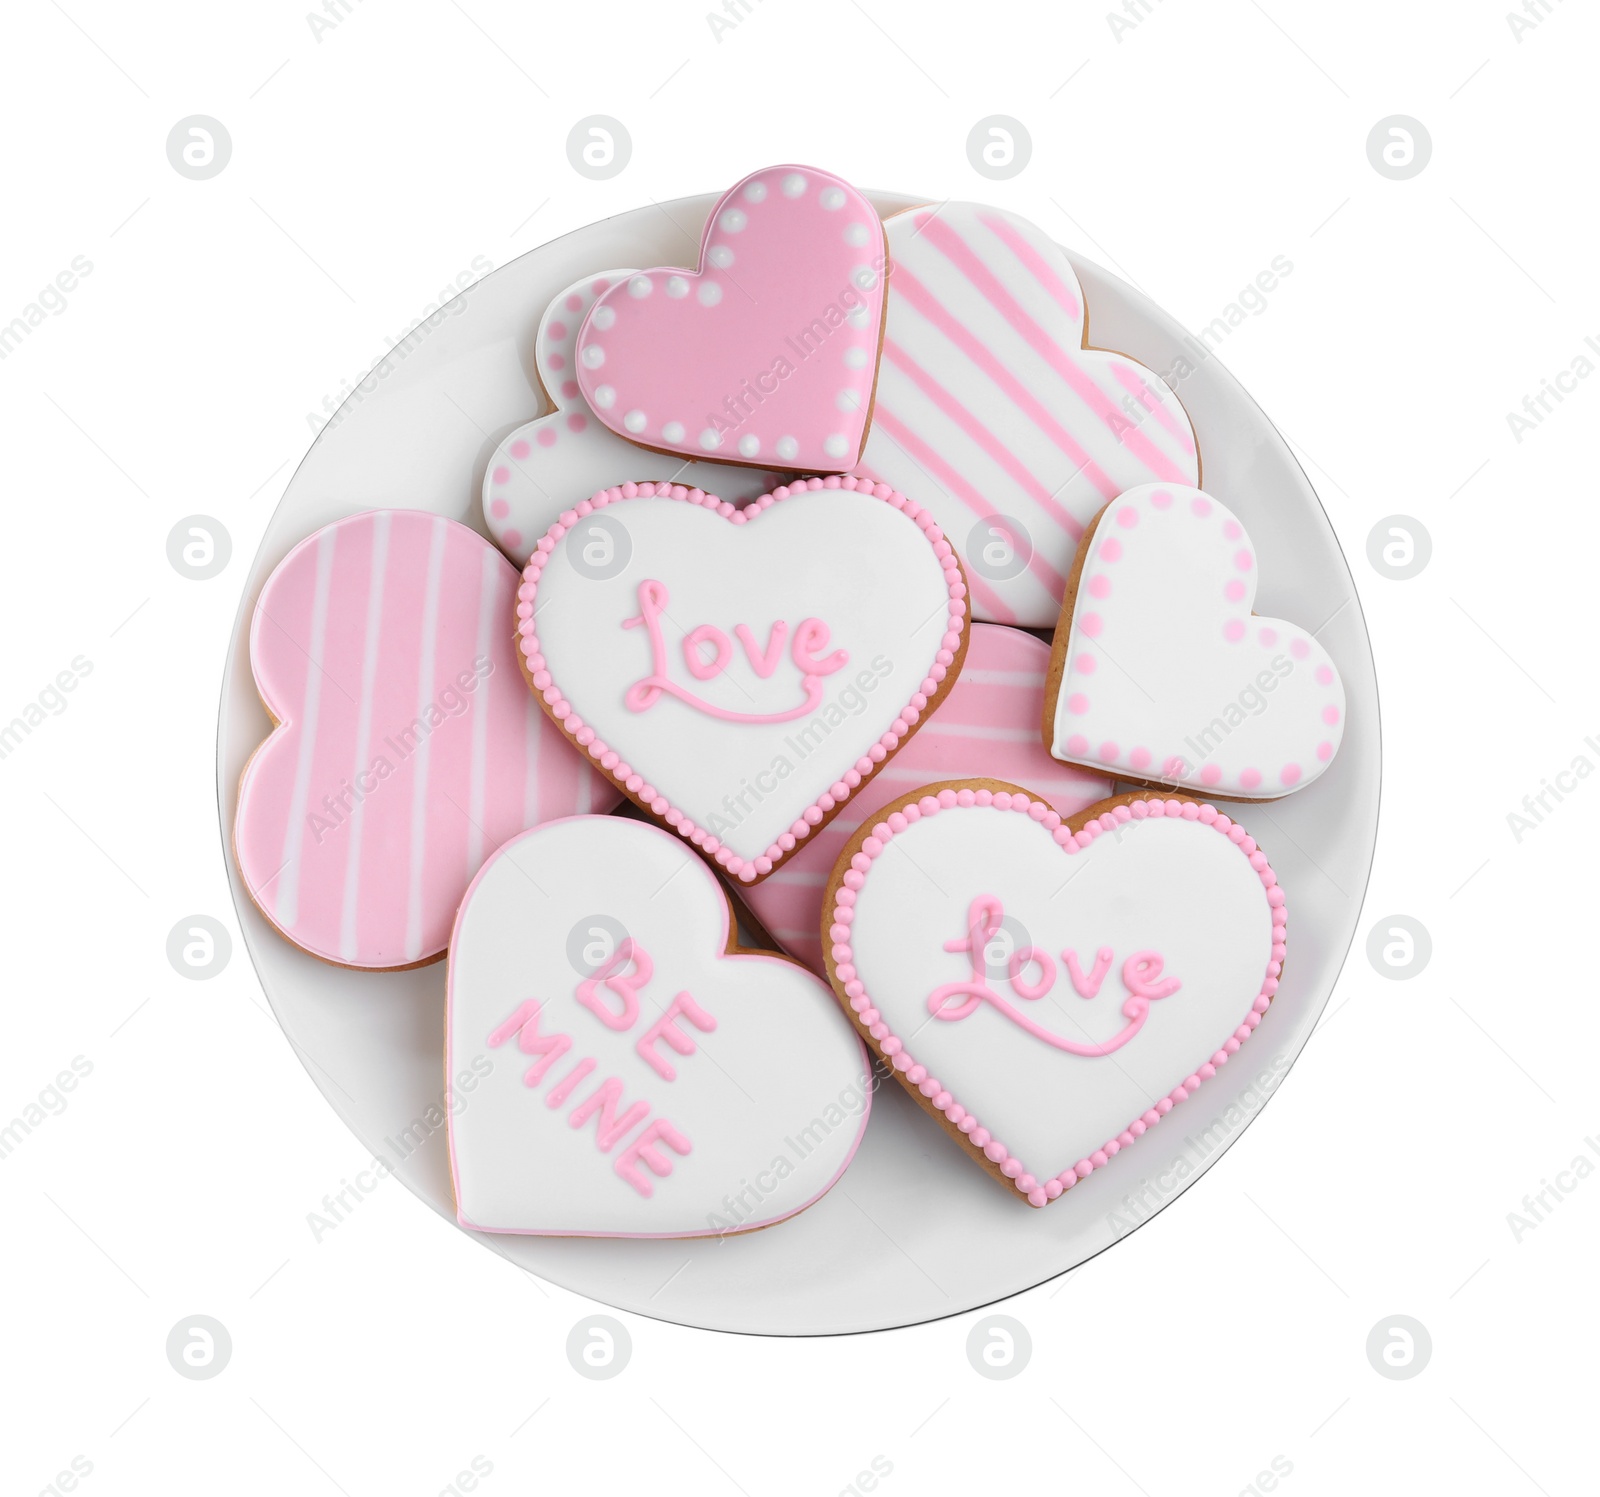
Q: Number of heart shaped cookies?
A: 9